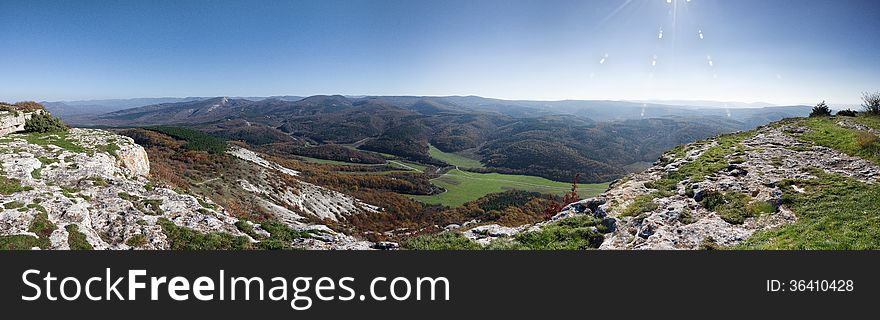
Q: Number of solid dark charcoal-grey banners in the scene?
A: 1